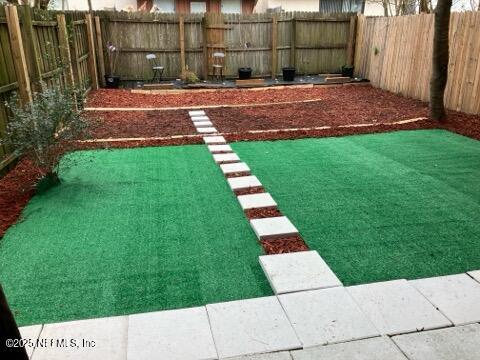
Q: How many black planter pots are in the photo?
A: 4